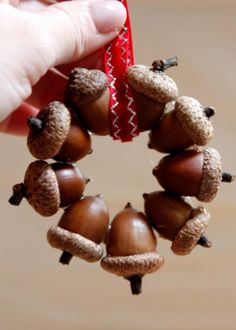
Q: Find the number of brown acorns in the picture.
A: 9